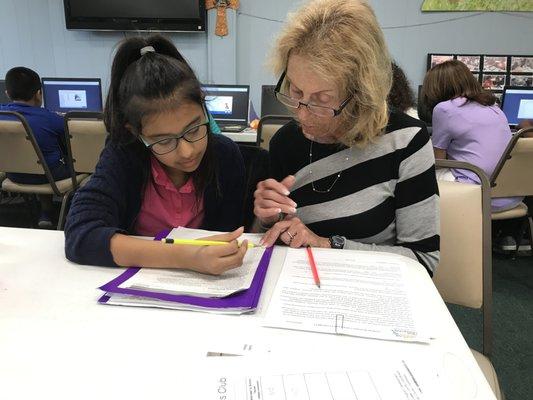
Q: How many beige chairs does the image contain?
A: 5